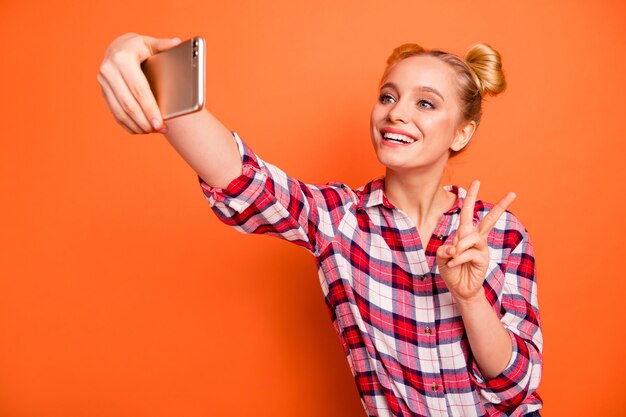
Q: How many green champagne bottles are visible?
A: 0